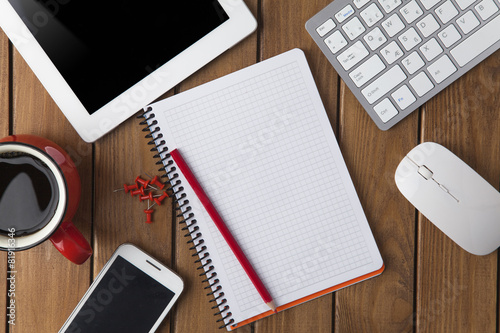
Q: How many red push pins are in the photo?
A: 7